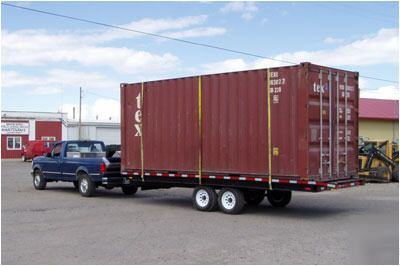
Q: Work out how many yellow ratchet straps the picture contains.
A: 3